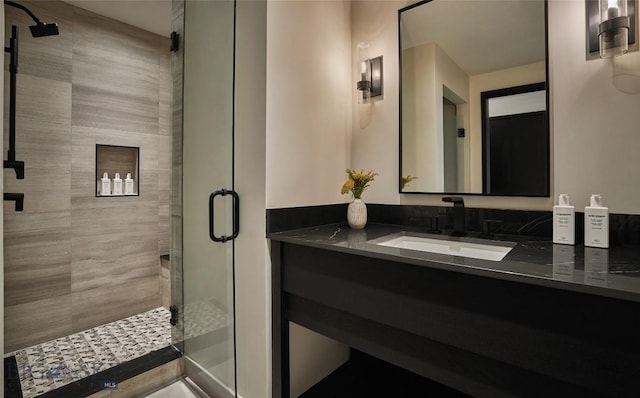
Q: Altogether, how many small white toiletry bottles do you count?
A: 5